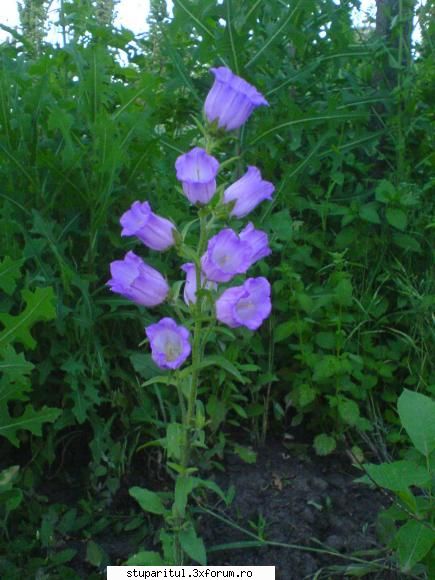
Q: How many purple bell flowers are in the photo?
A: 10